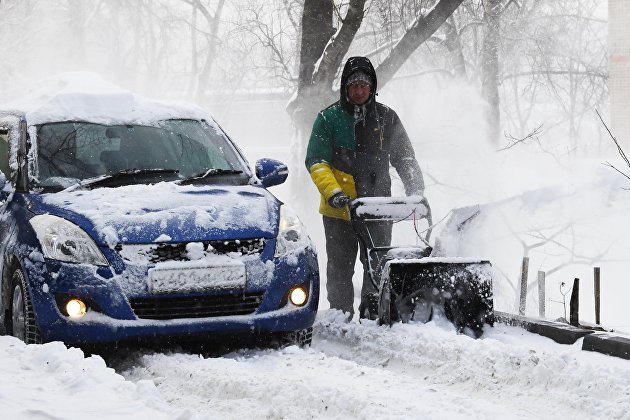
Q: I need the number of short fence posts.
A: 4